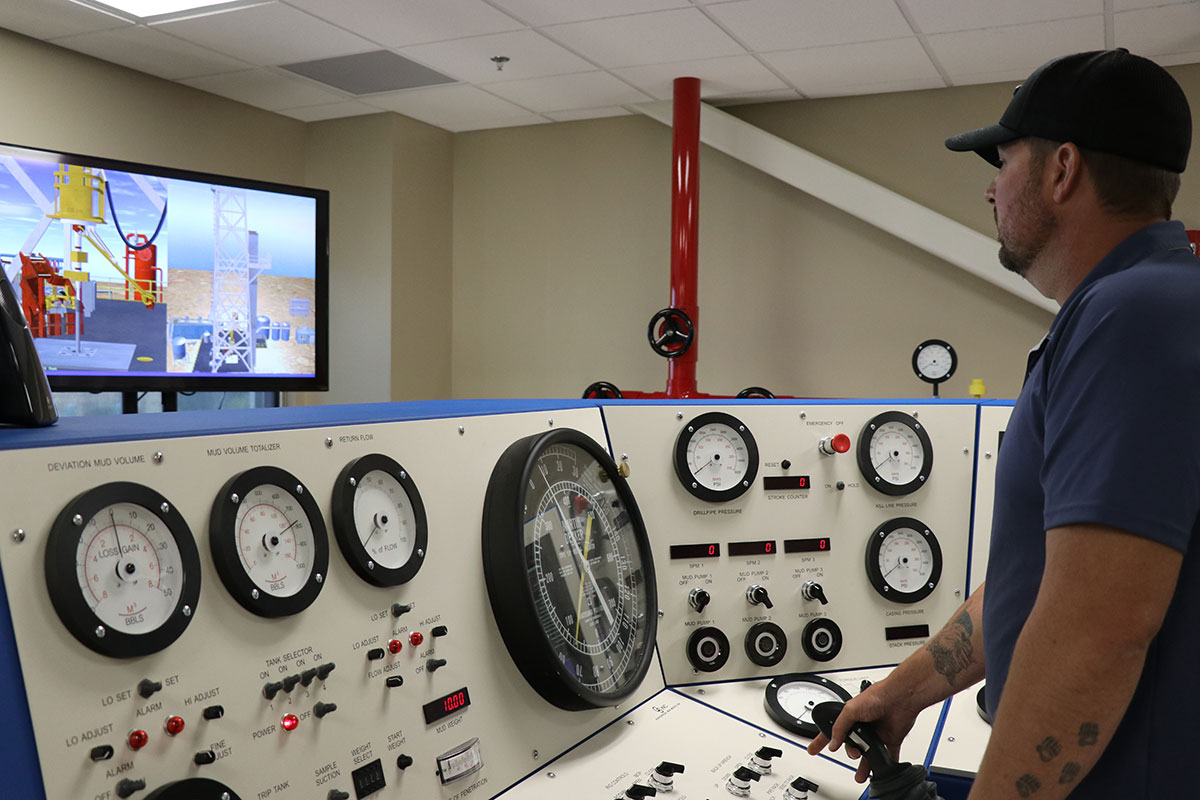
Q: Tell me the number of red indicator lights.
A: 5